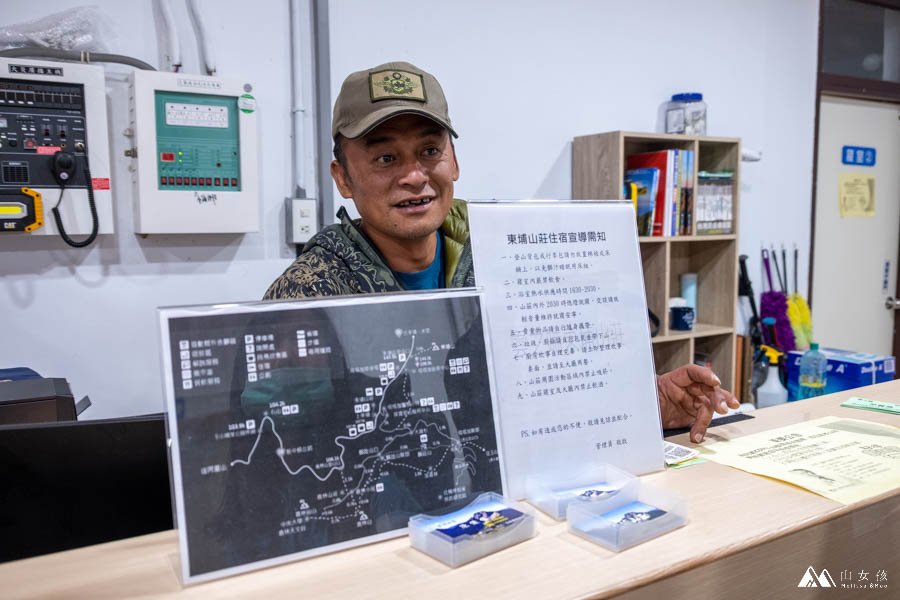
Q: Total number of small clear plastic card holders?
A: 3